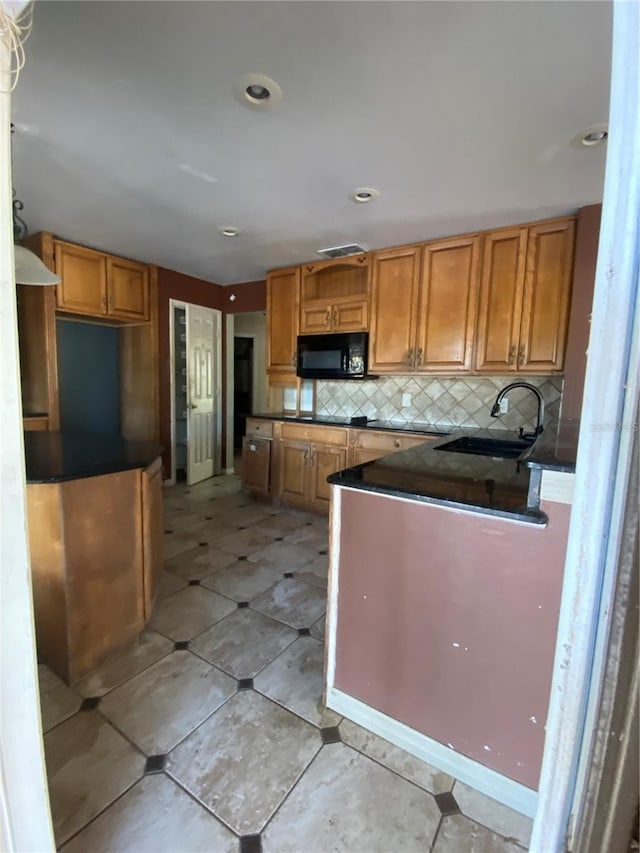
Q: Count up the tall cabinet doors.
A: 5